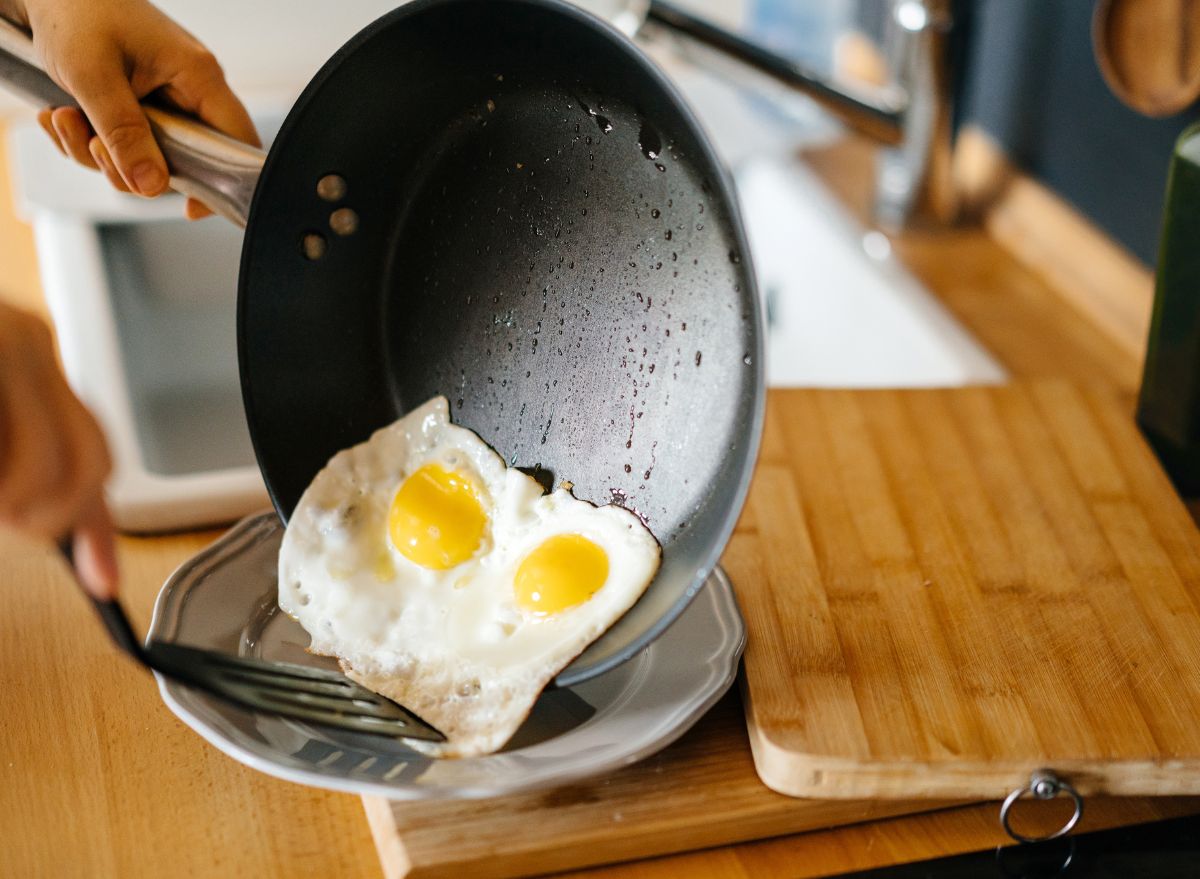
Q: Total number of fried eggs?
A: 2